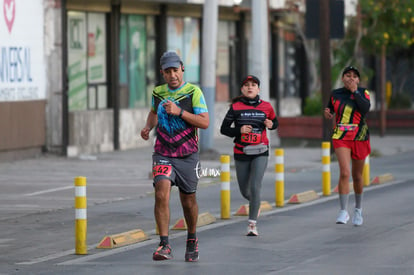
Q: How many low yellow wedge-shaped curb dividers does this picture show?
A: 6